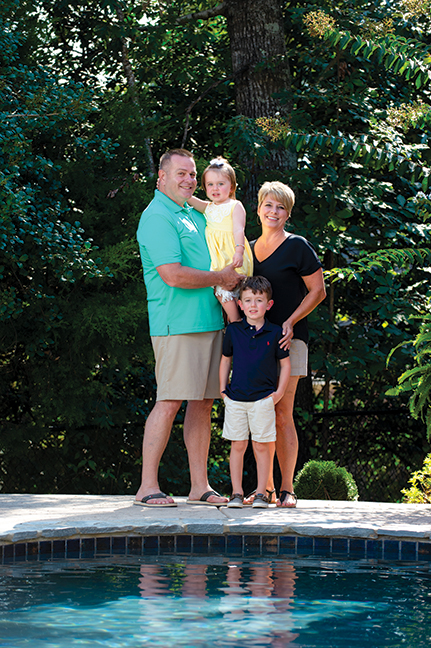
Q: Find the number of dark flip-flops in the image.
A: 2